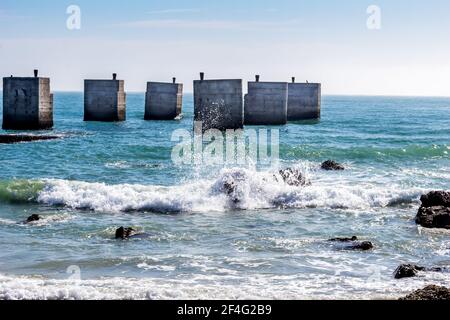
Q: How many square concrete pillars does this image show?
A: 6